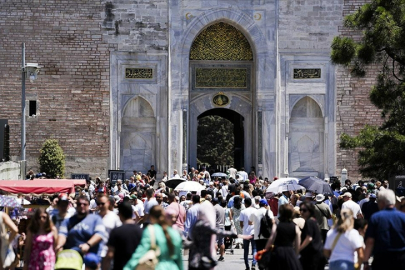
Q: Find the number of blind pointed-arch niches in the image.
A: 2